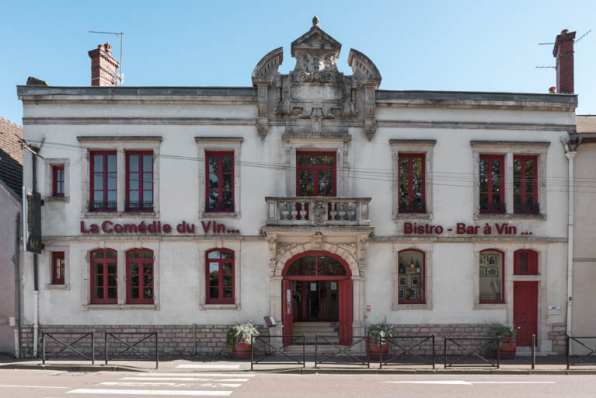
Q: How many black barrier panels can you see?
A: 7